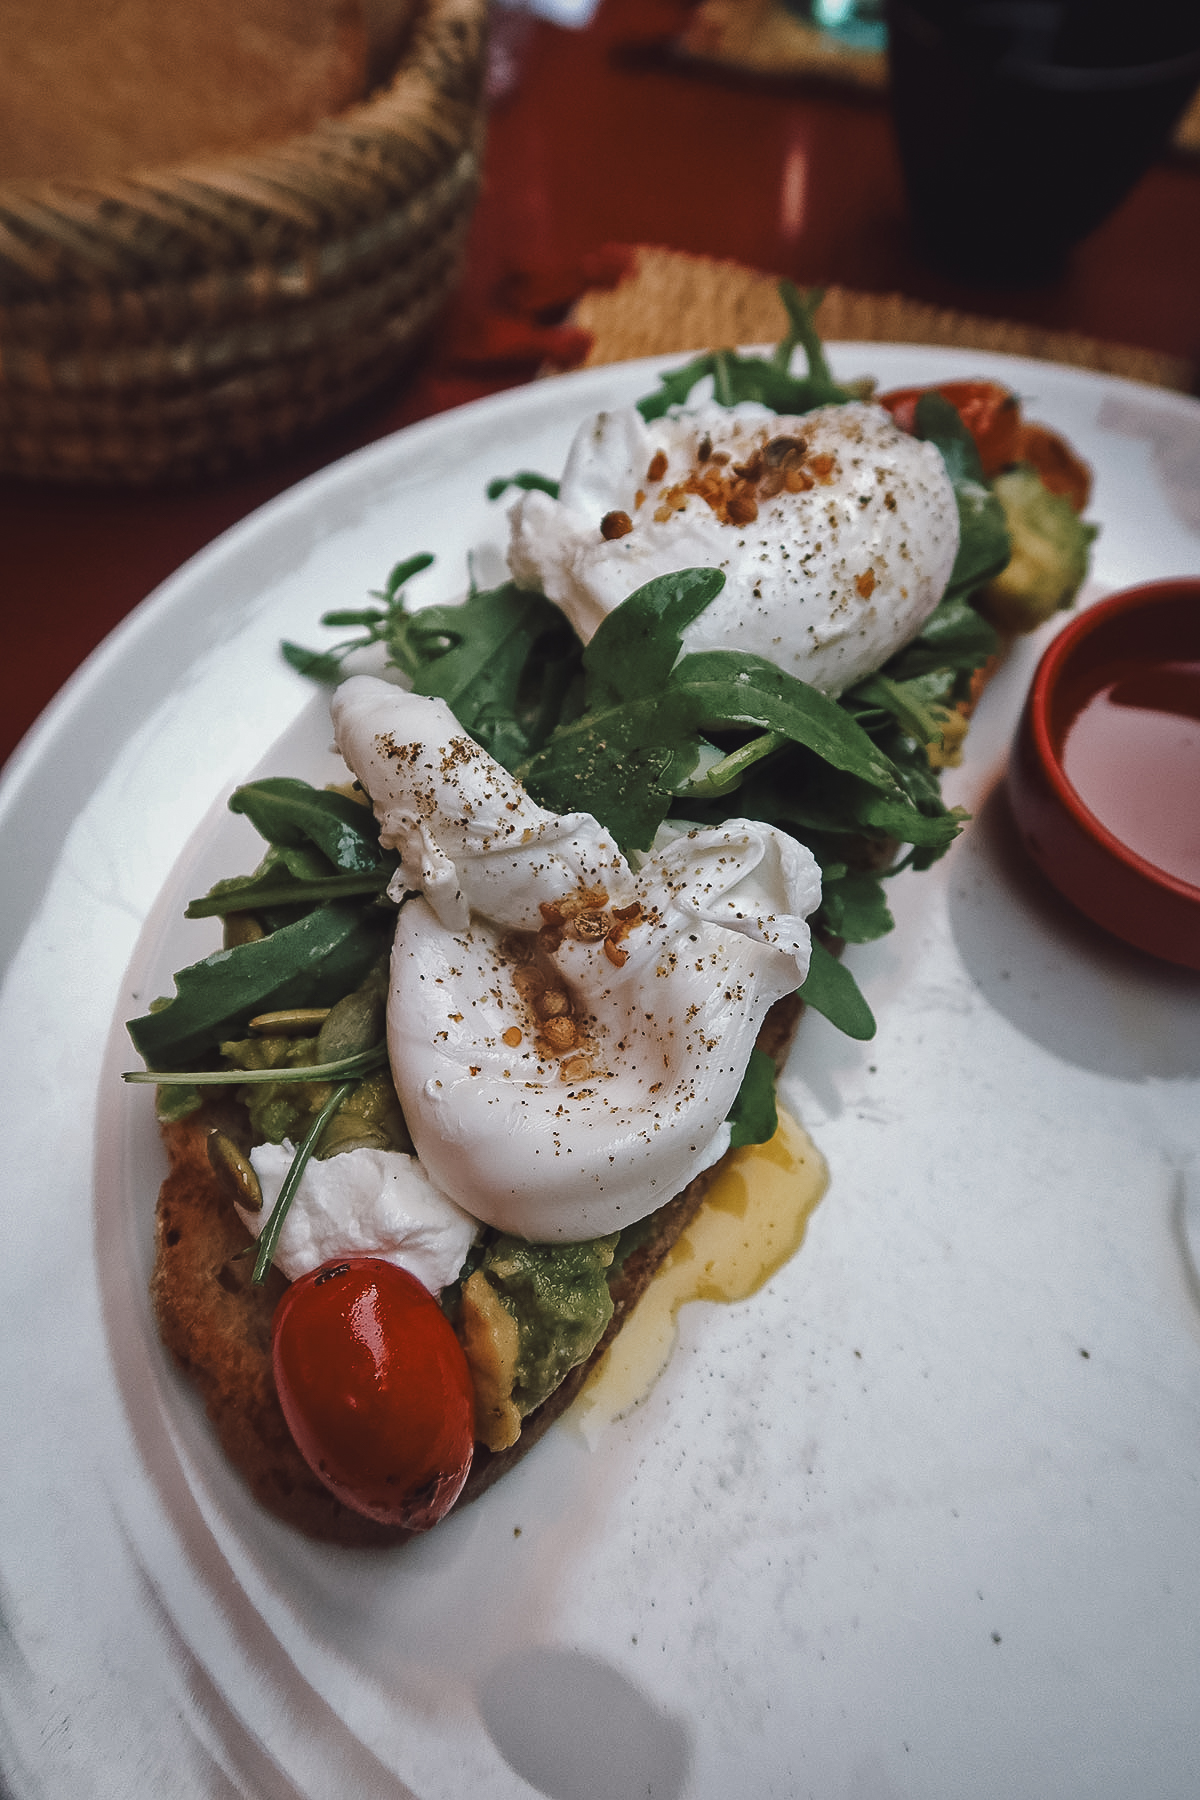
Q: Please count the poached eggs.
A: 2